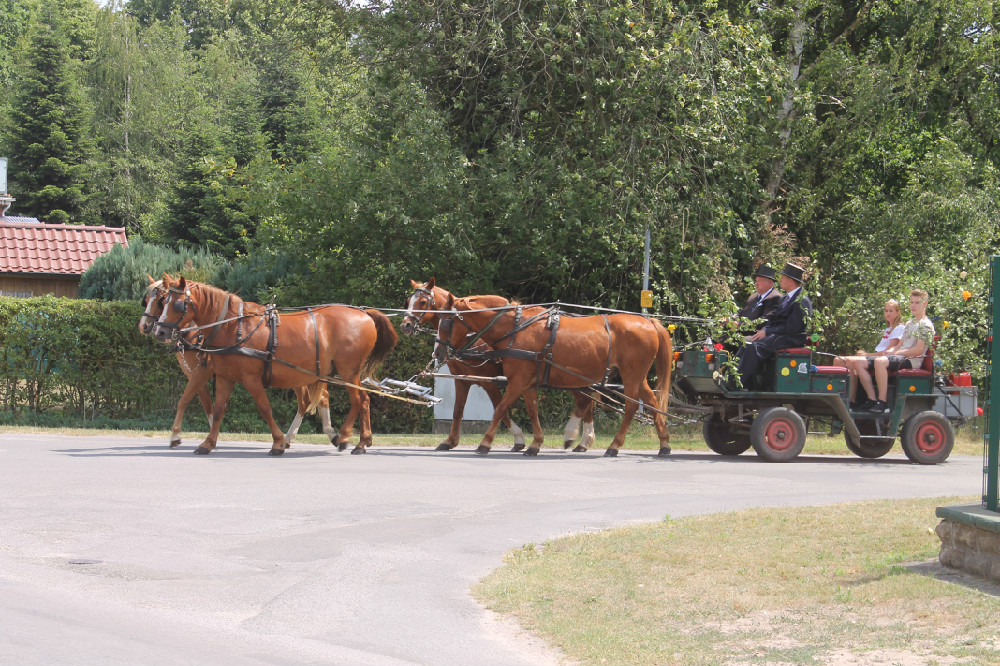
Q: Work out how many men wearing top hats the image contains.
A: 2